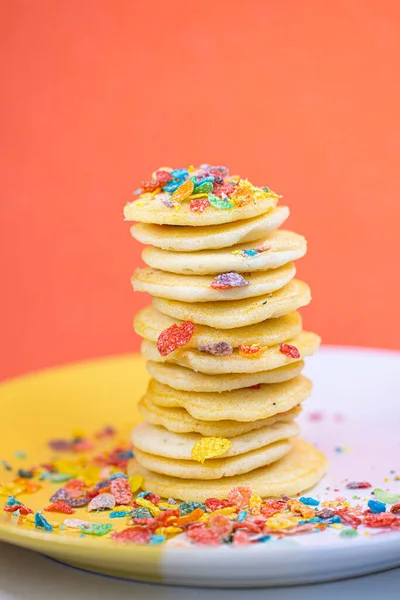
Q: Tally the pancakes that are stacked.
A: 13